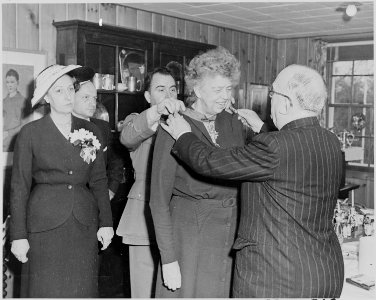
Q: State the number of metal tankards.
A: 3